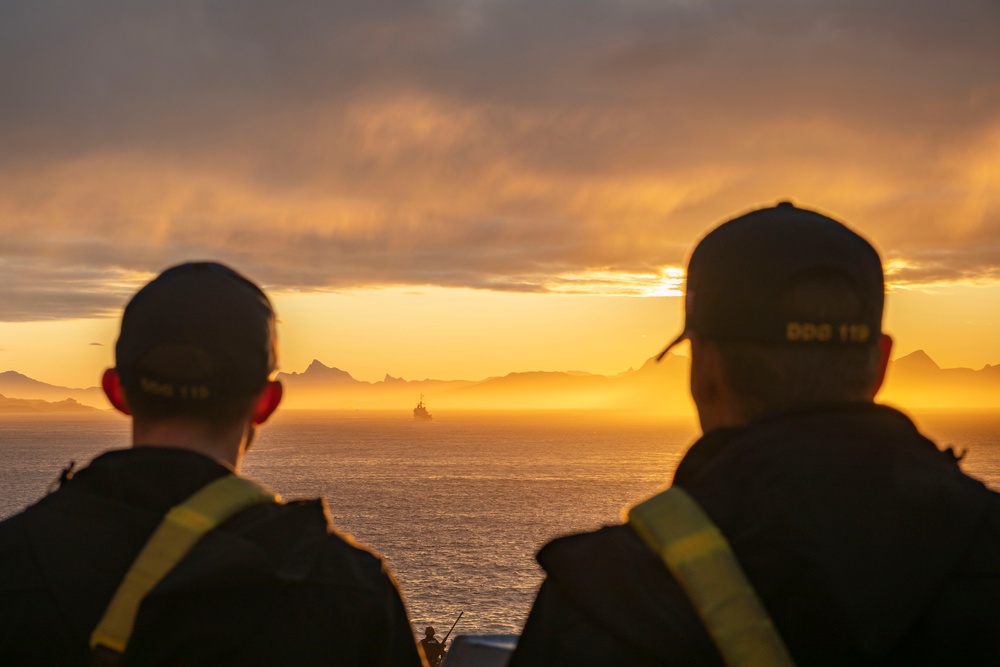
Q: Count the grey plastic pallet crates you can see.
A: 0